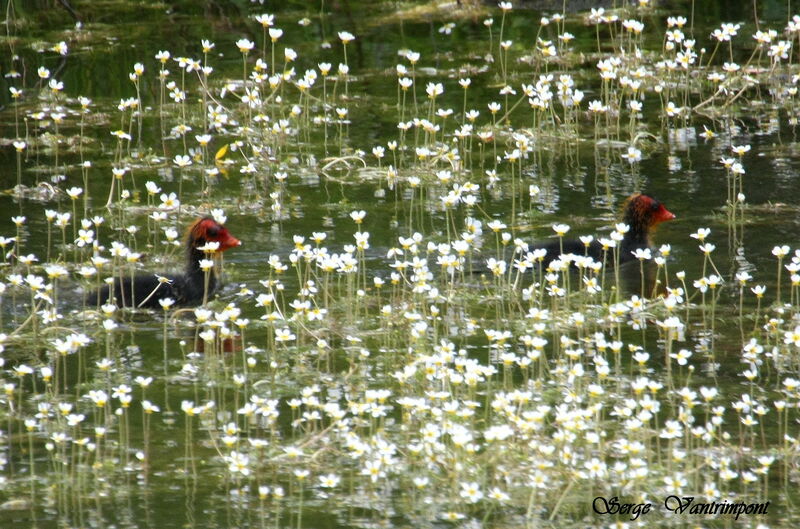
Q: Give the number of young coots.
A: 2